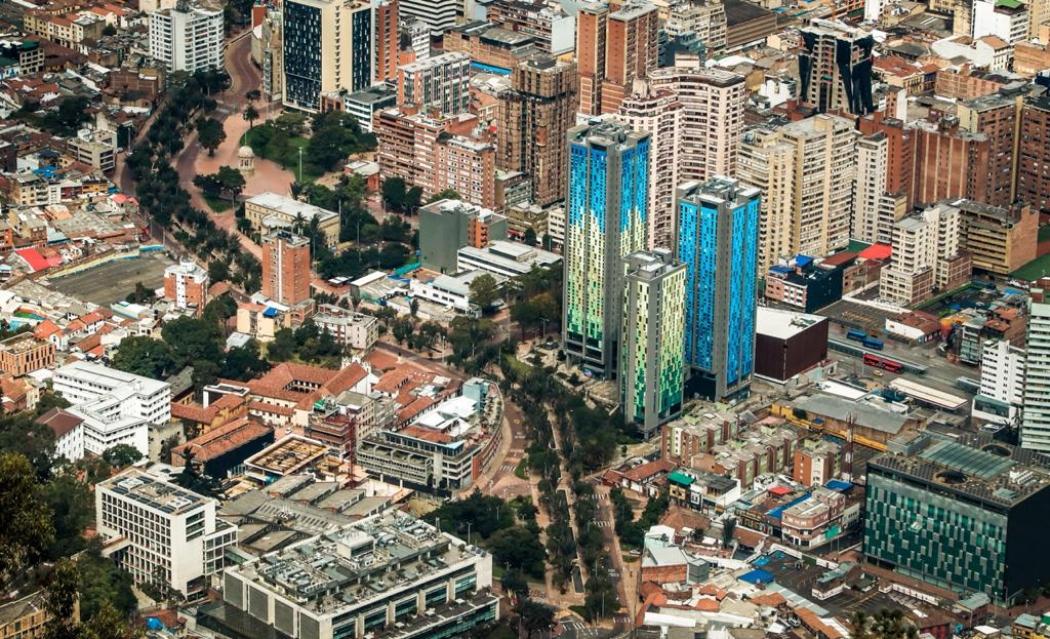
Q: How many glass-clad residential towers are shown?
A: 3